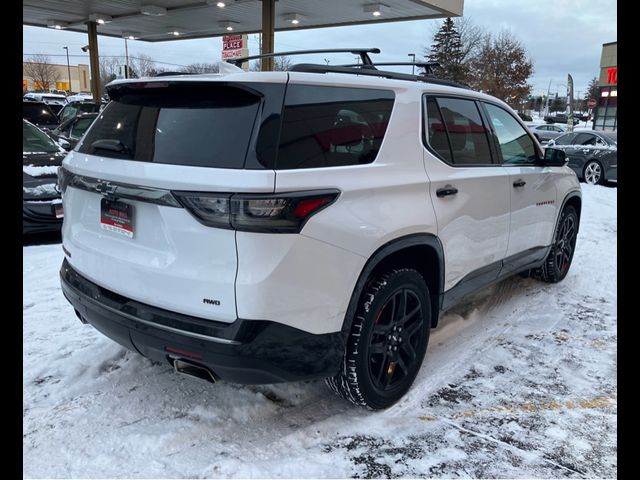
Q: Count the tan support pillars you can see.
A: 2